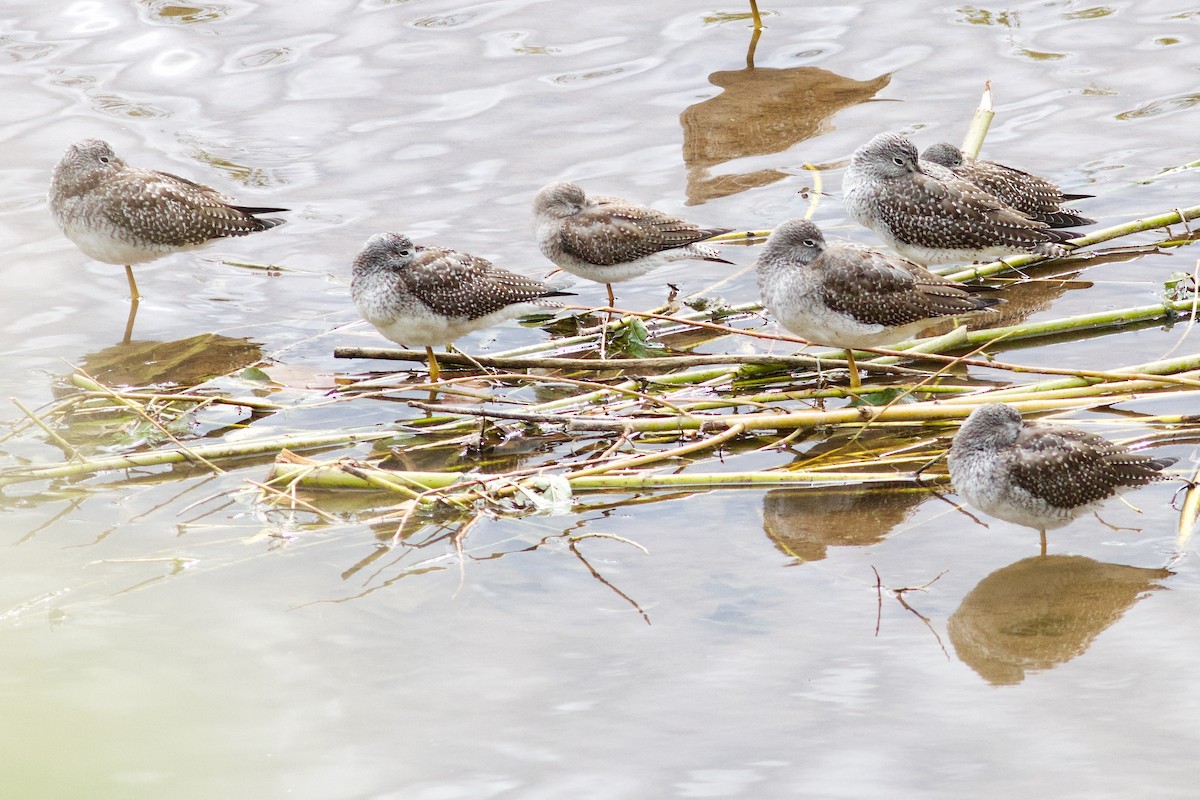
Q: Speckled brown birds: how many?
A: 7